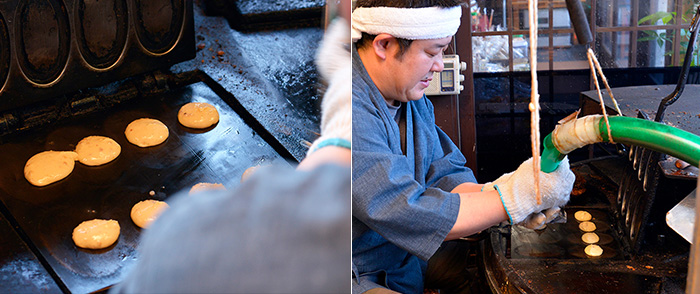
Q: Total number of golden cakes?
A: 12